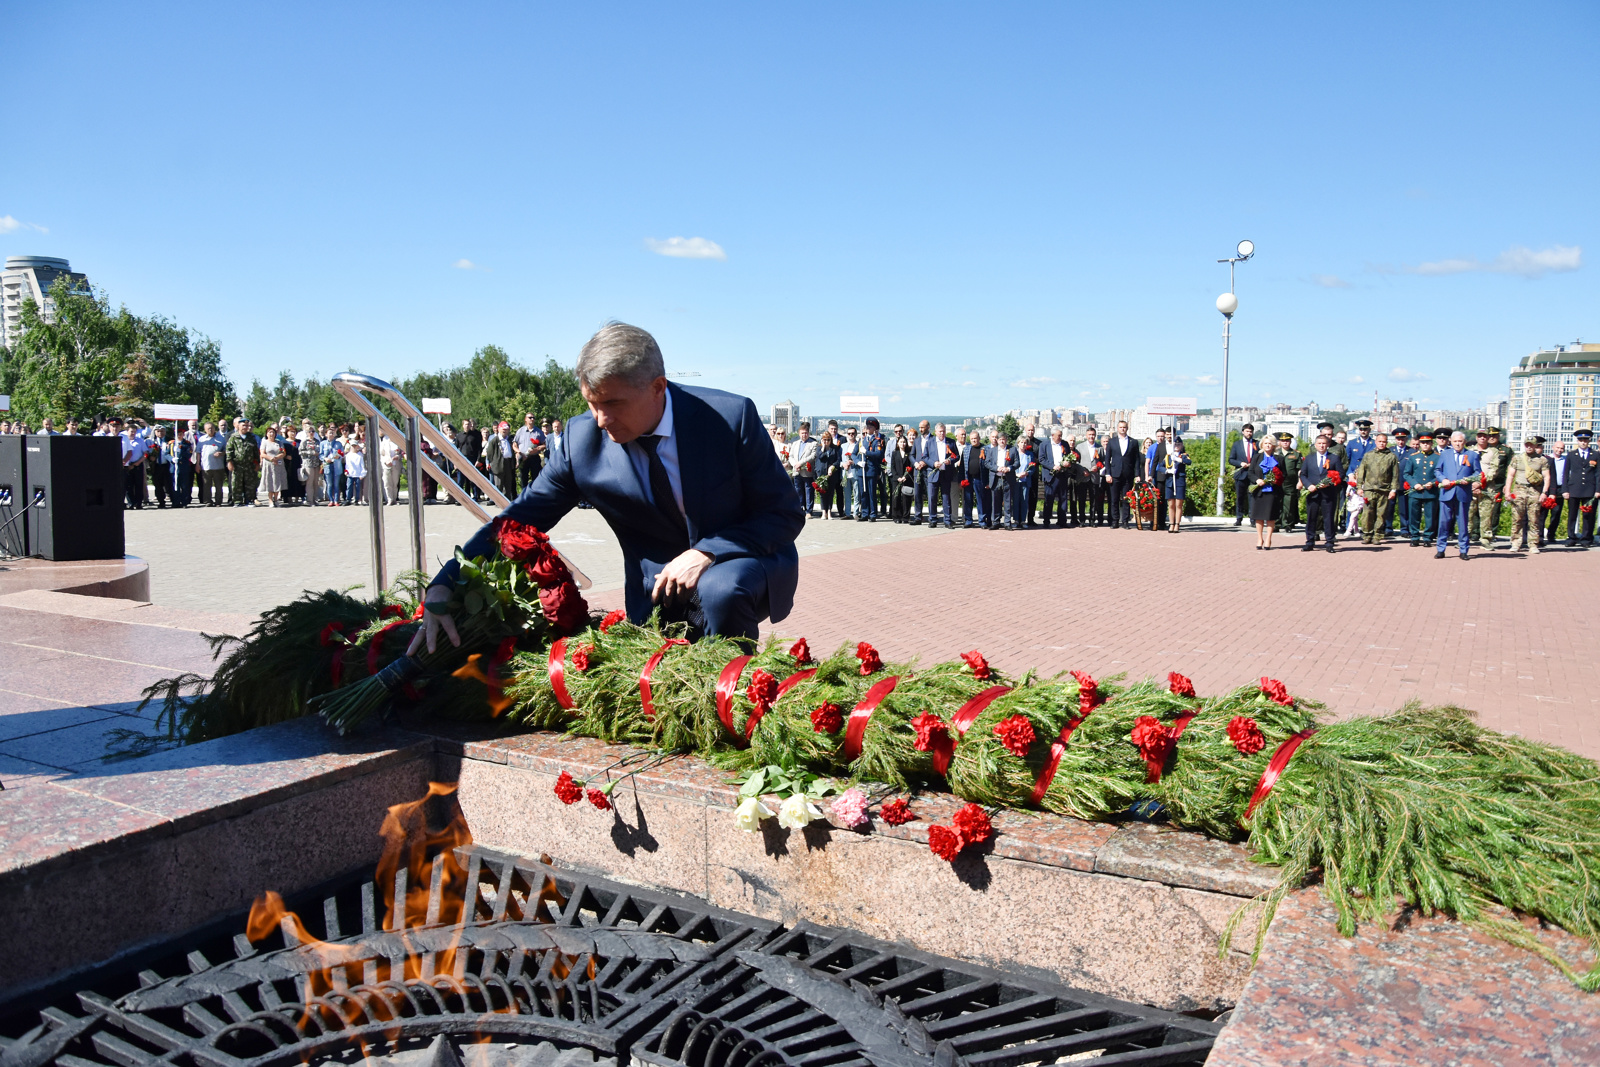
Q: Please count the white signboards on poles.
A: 5